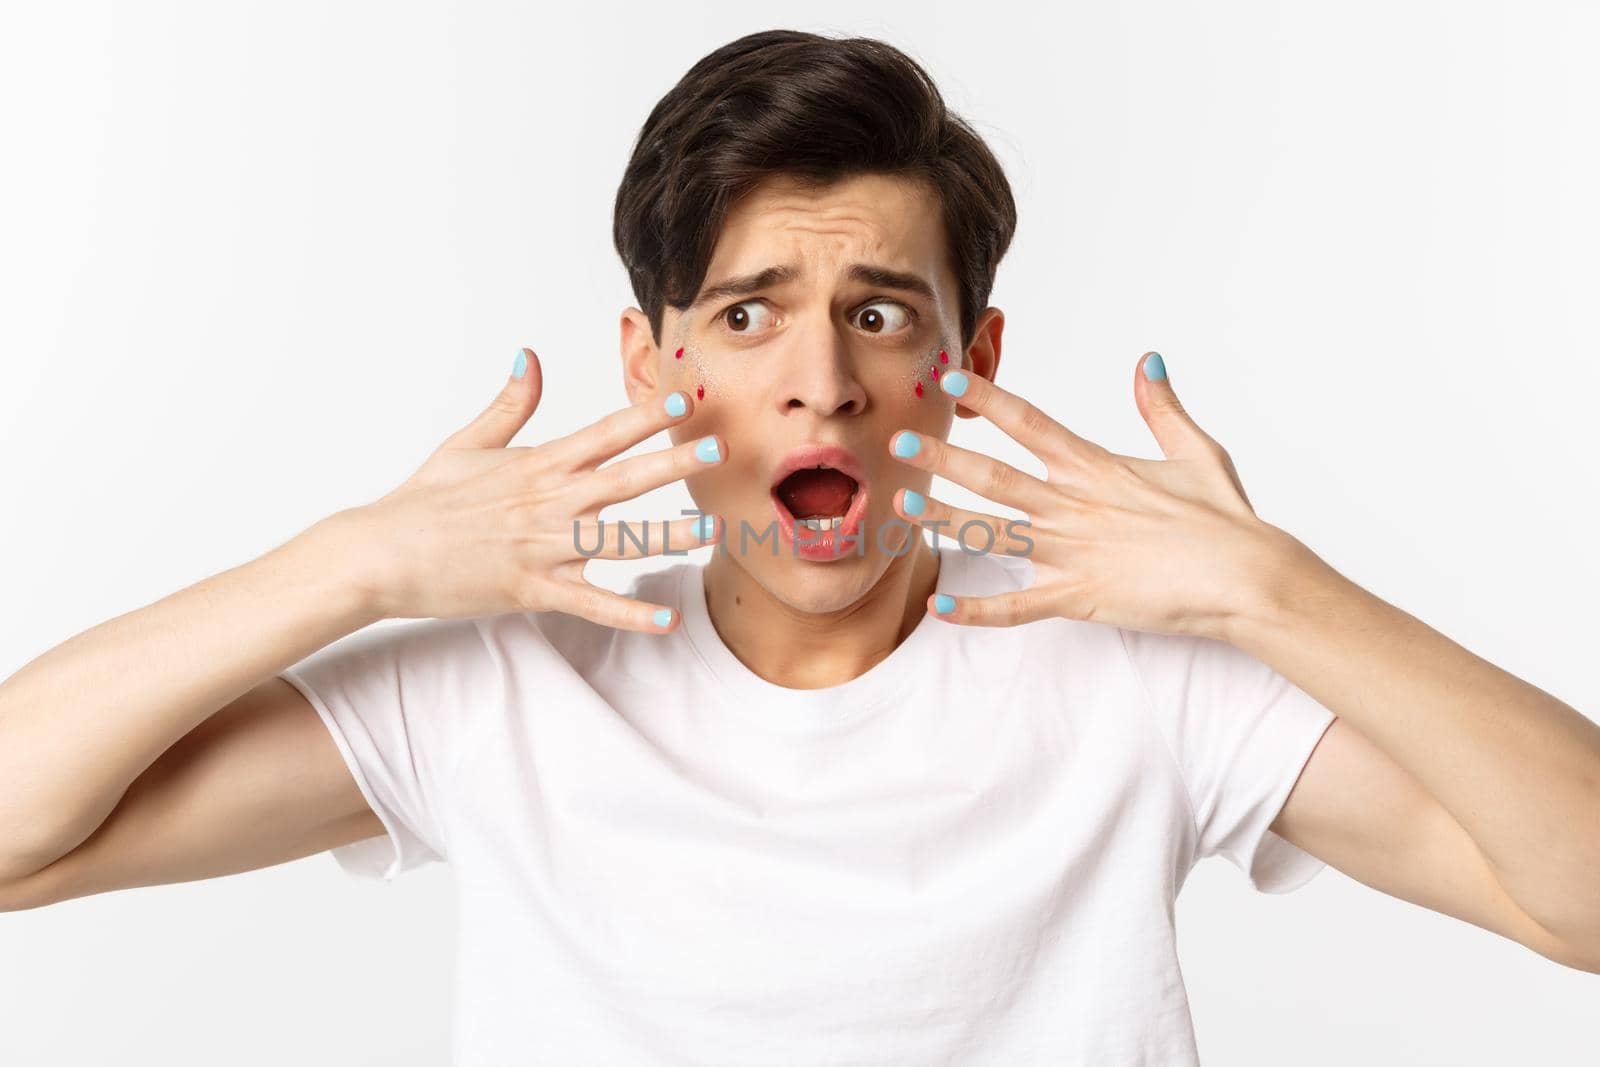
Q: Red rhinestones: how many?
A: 5